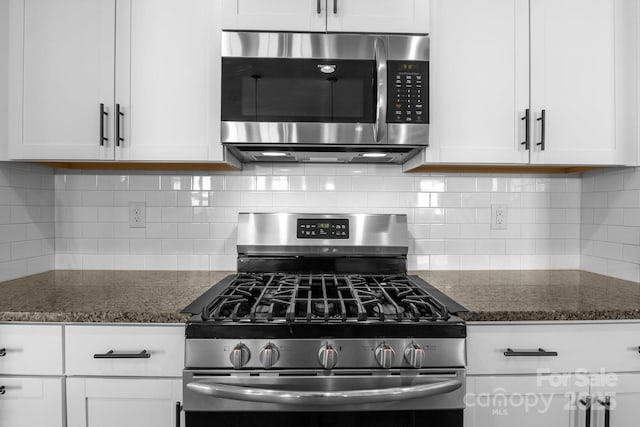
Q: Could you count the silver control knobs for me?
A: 5